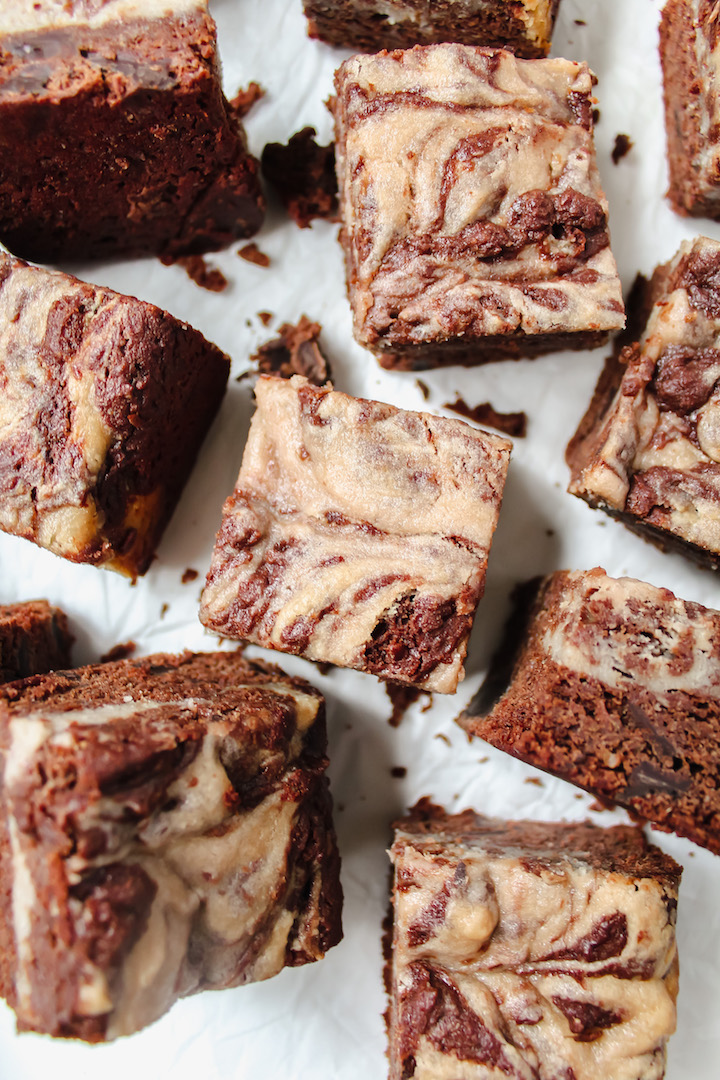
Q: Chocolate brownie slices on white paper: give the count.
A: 11